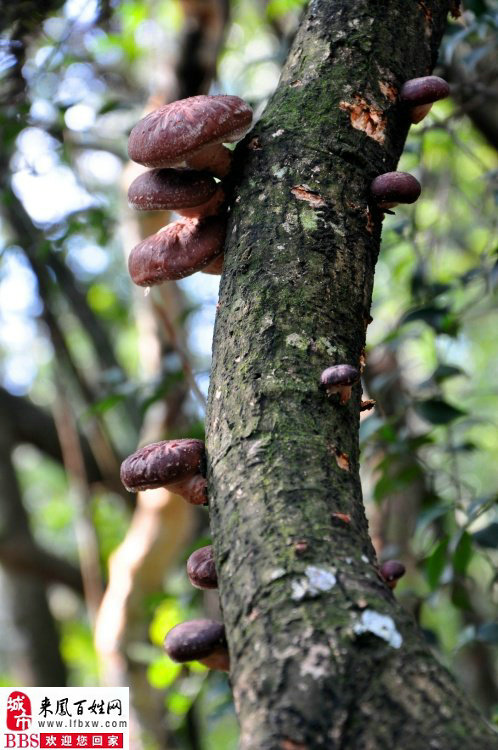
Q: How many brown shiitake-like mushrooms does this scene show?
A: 10